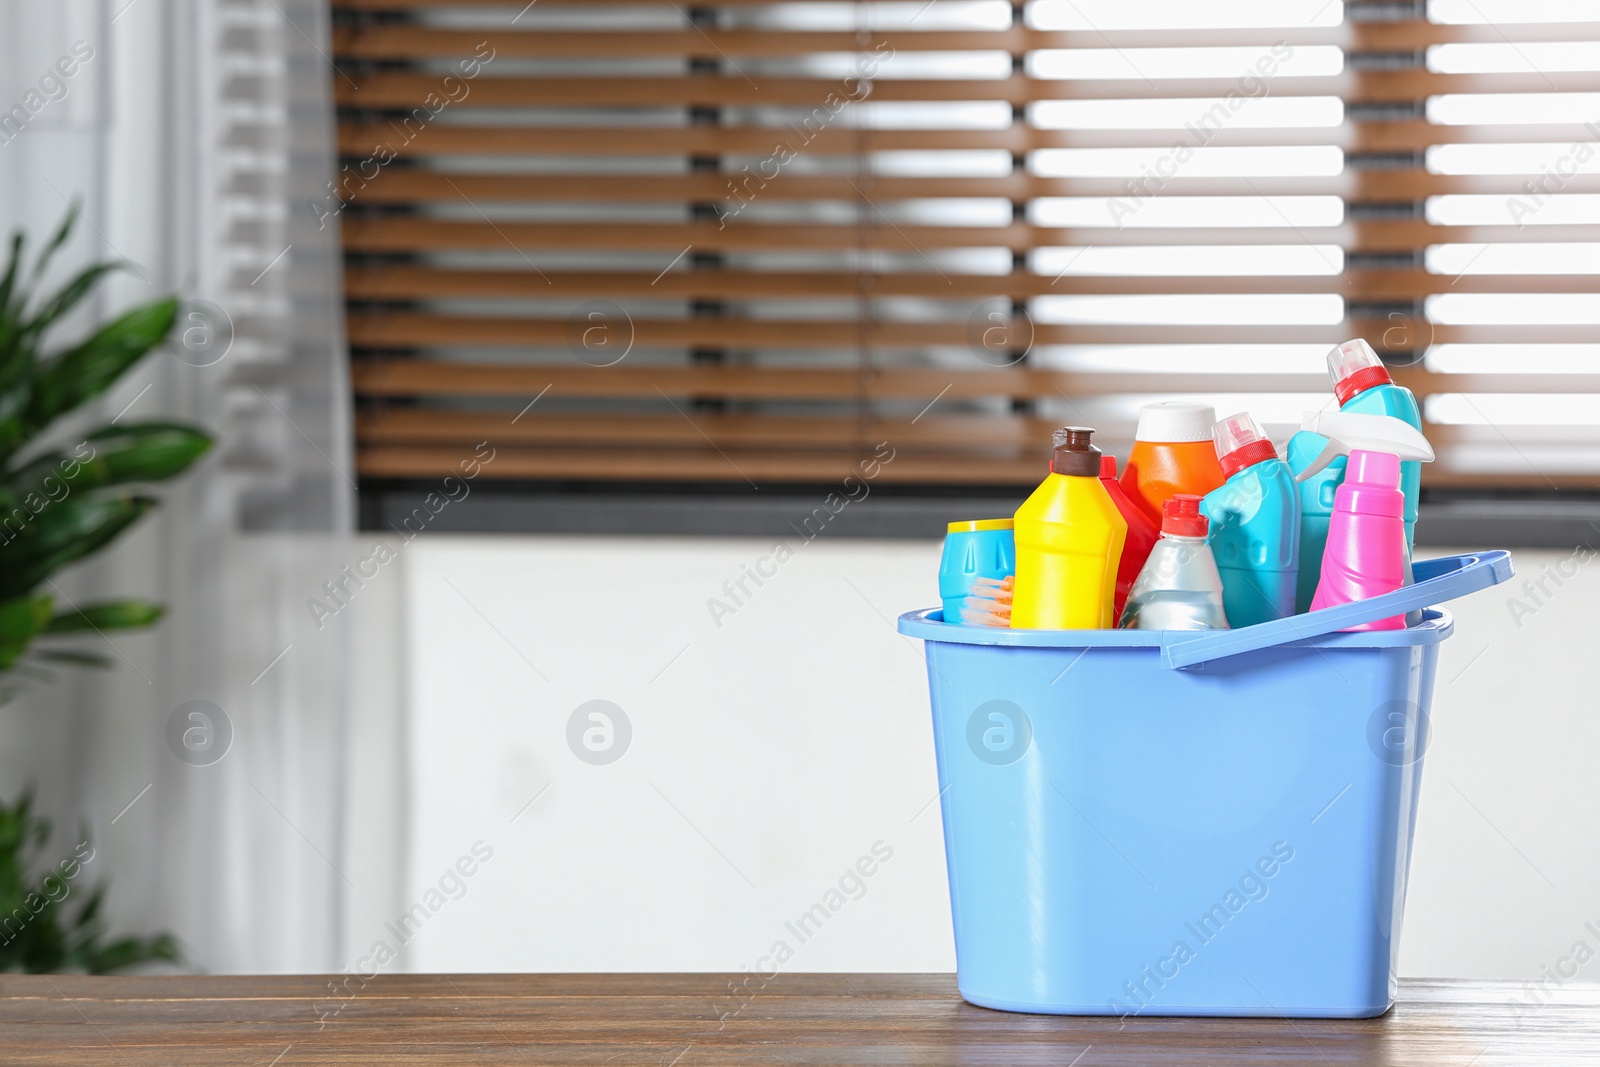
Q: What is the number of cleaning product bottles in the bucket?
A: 9